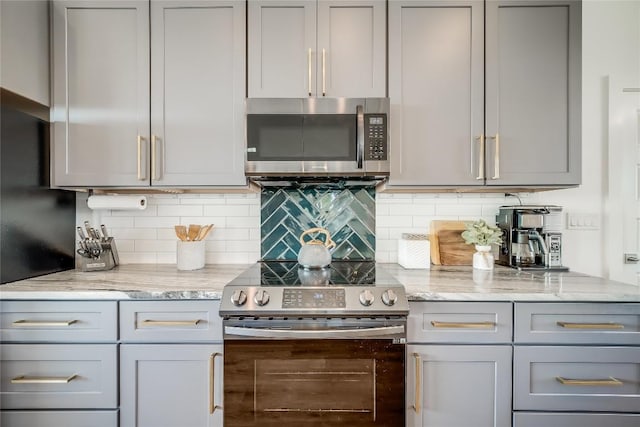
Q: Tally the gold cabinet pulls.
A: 14